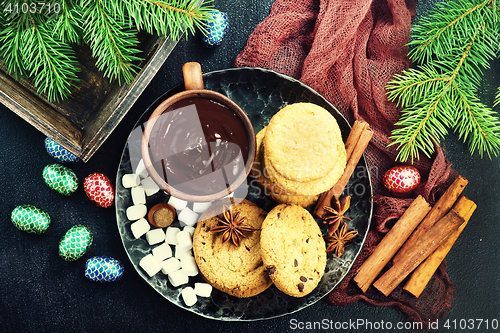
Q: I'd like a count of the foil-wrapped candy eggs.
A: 8